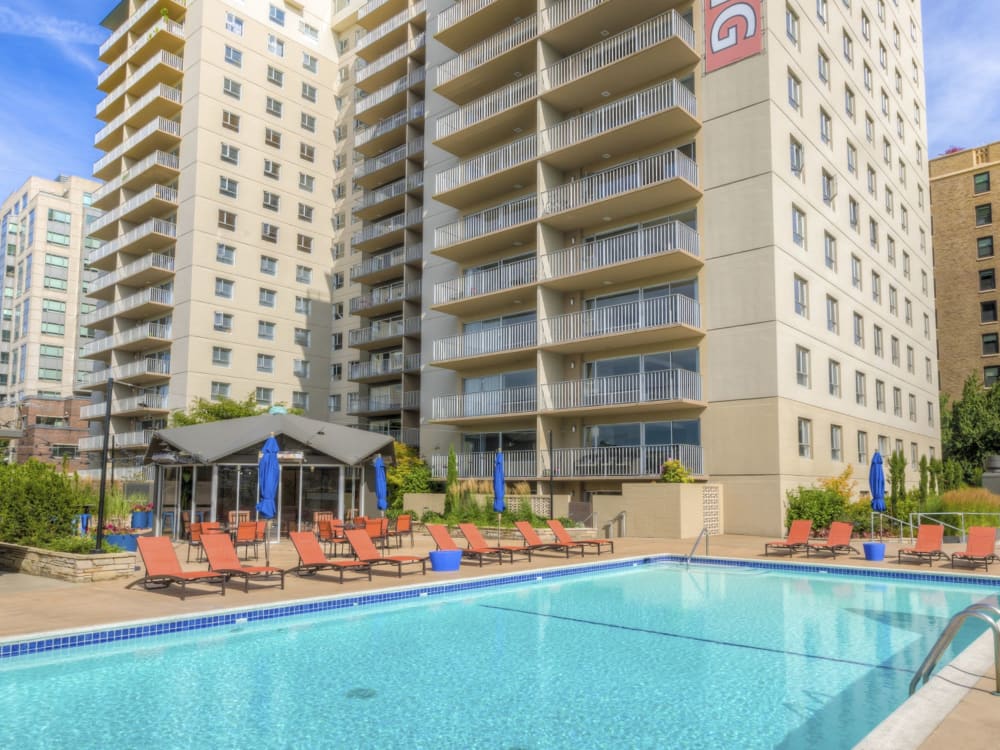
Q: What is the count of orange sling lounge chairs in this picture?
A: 12